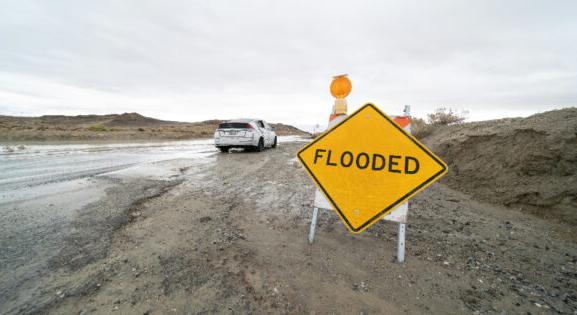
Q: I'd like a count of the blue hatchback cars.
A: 0